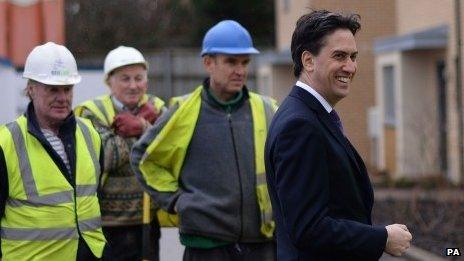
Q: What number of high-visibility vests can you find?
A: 3